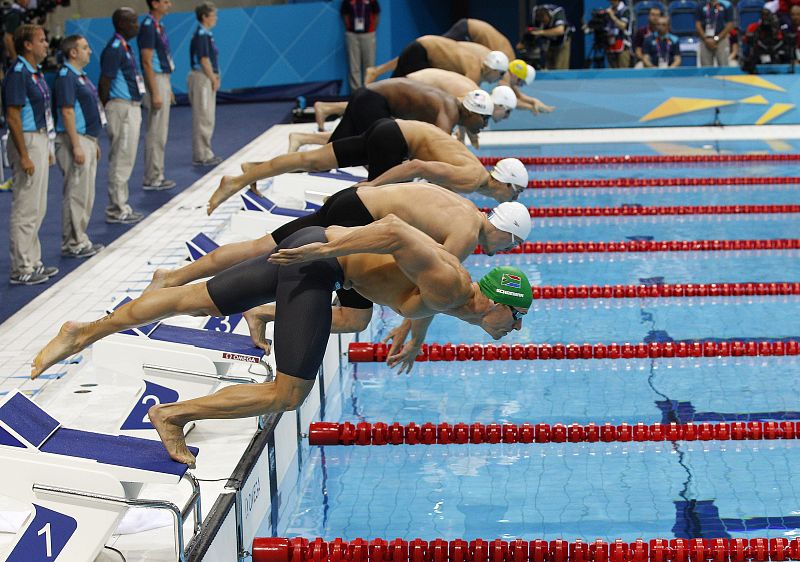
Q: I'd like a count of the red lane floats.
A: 8